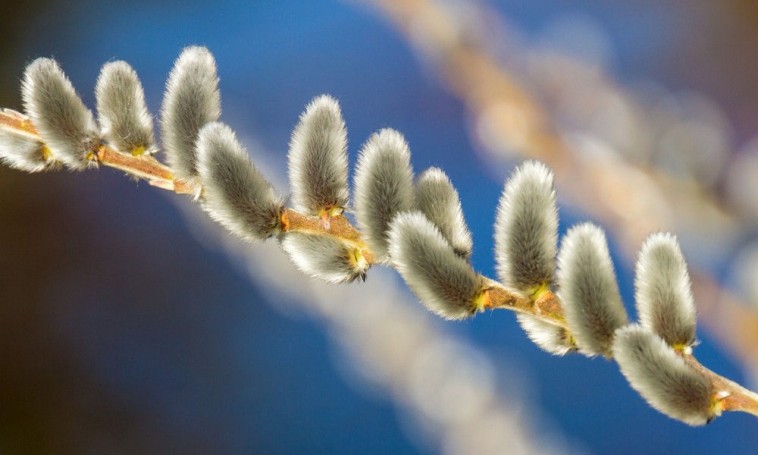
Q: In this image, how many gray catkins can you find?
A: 15